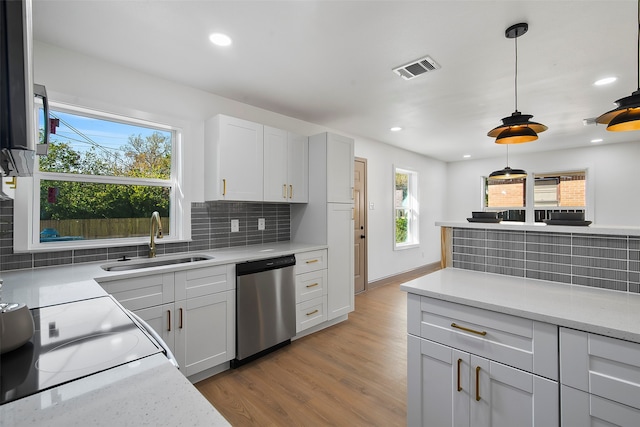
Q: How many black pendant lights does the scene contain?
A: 3